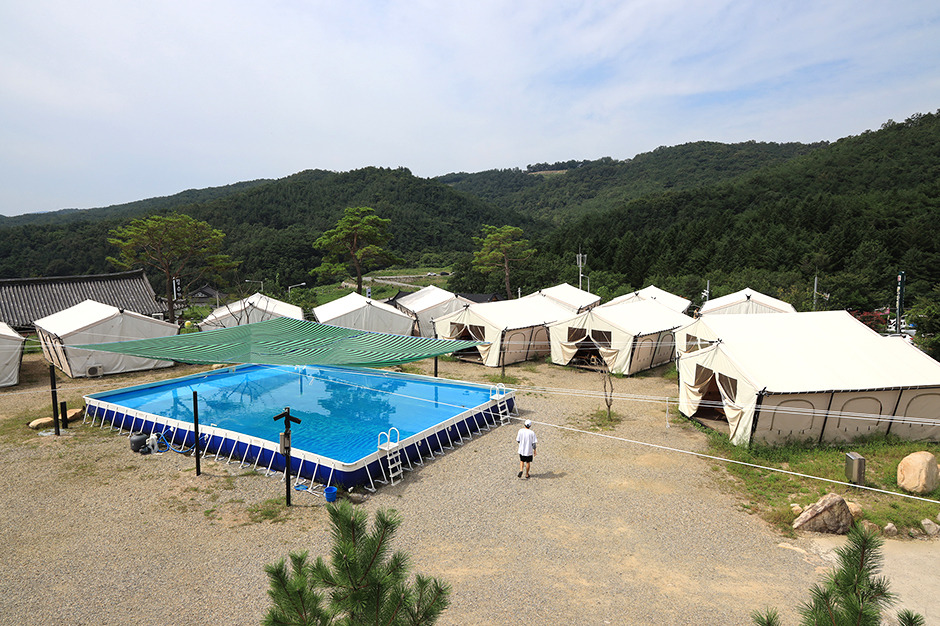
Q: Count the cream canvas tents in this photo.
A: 12